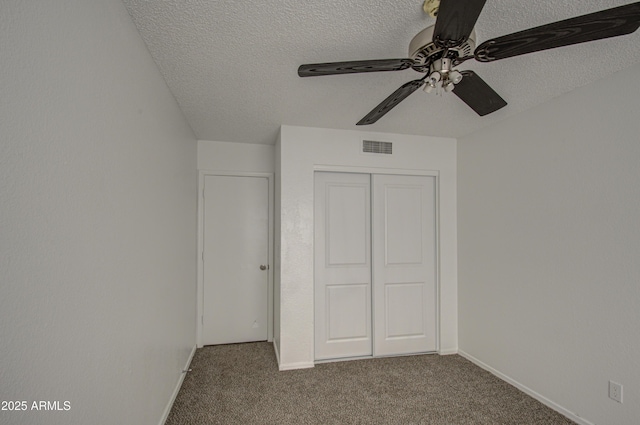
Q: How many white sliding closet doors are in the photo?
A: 2